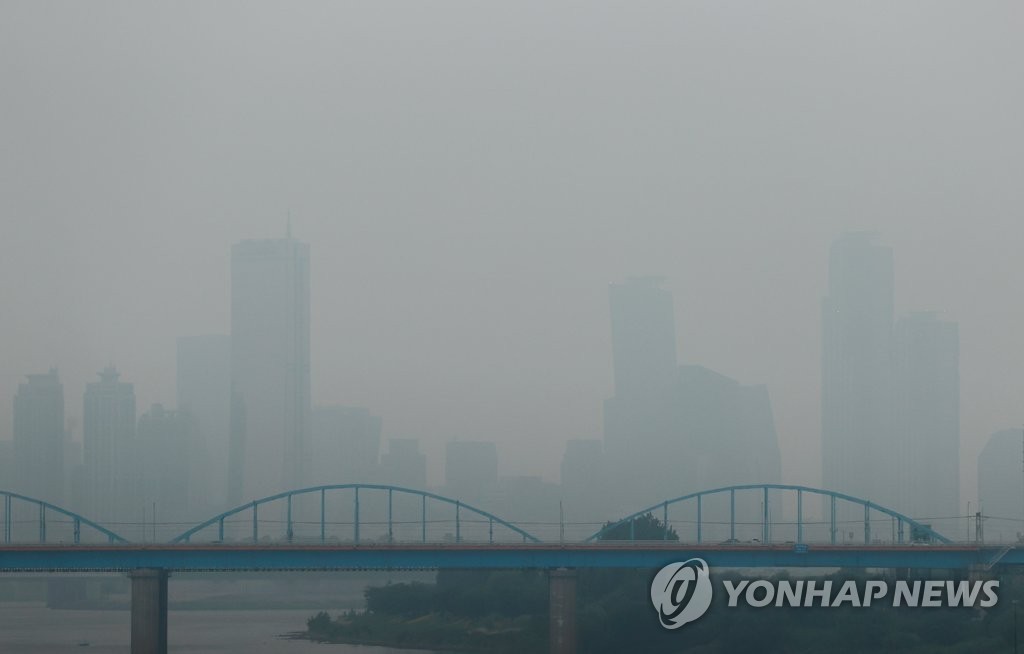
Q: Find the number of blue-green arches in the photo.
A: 3